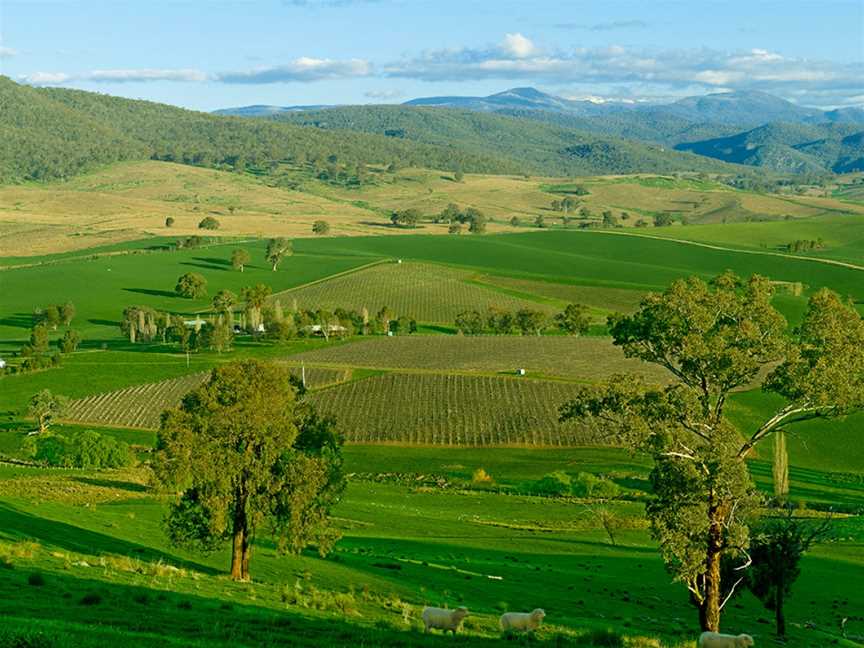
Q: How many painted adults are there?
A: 0